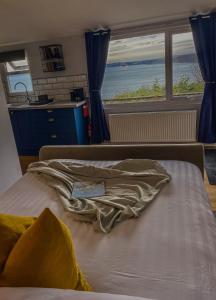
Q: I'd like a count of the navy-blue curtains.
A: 2